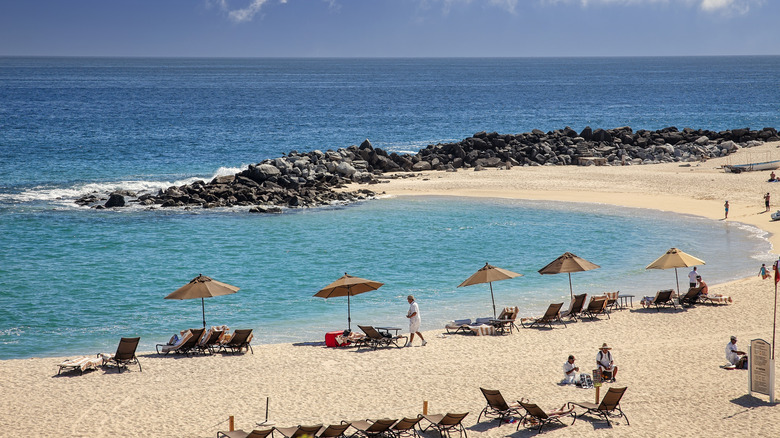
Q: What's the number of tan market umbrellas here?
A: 5